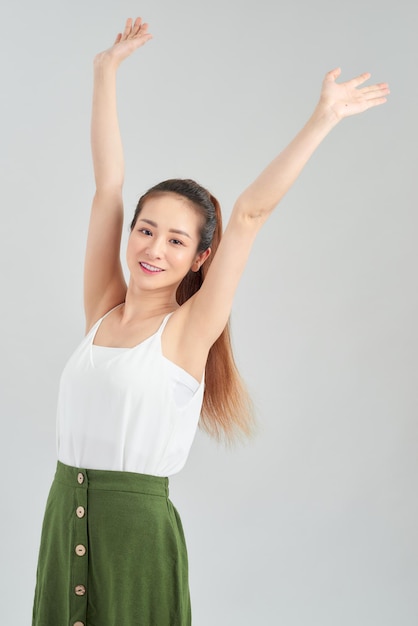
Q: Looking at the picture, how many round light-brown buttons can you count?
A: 5